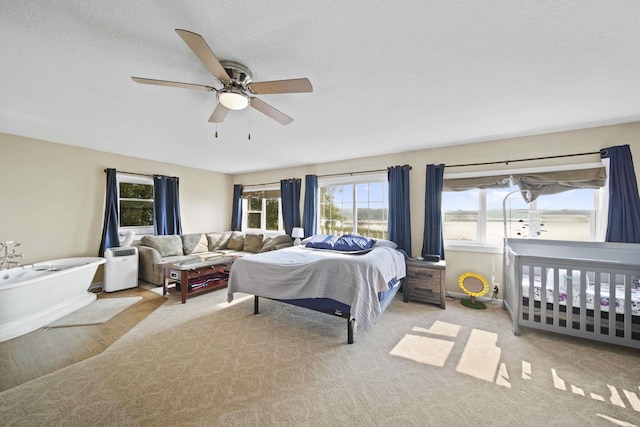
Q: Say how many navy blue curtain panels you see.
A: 8